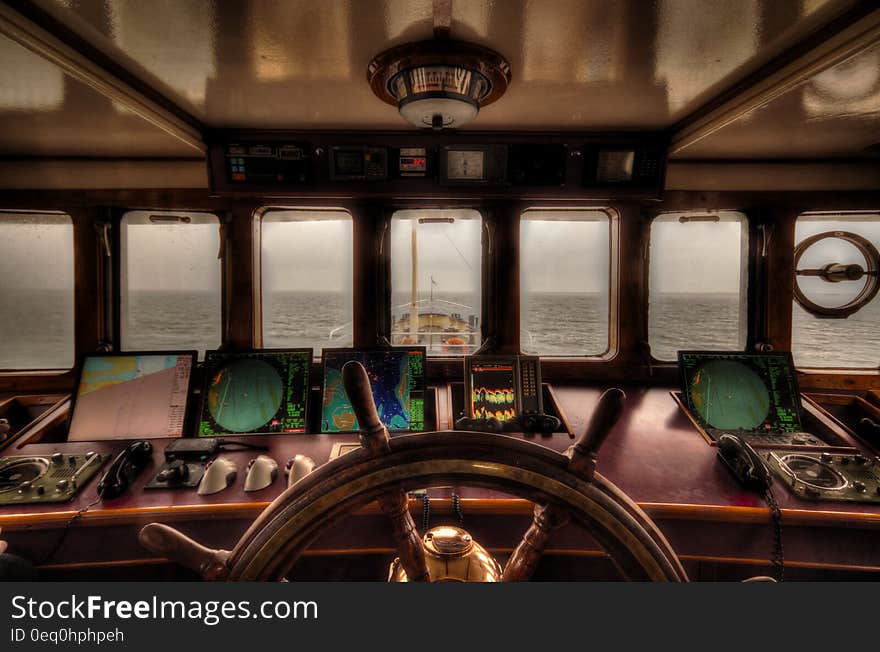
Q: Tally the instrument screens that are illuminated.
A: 5